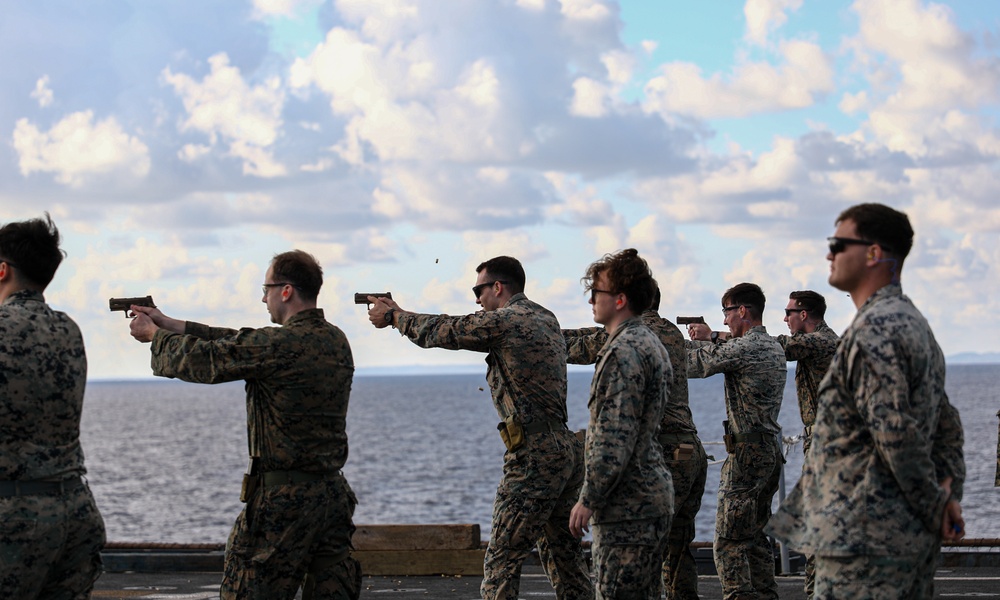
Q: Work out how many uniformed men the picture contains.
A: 8